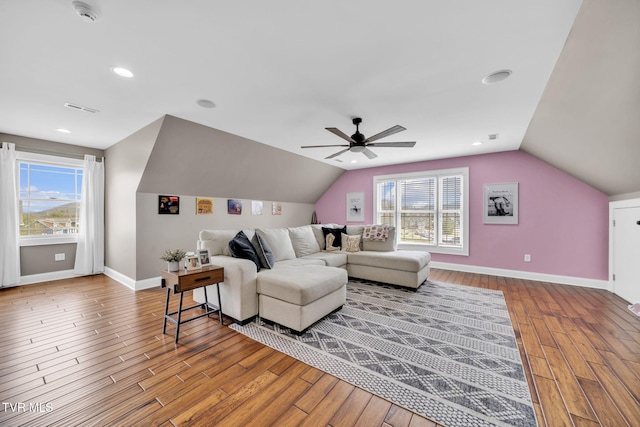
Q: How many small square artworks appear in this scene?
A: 5